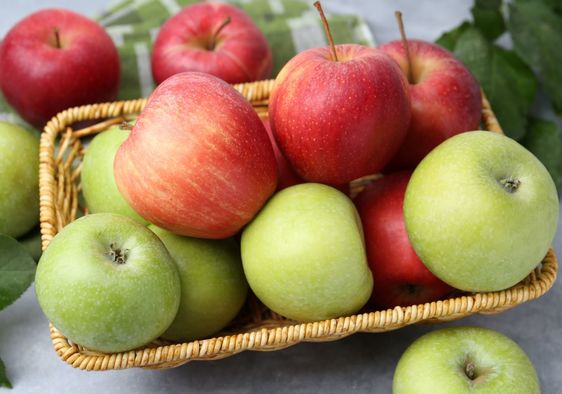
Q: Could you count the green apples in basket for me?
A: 5